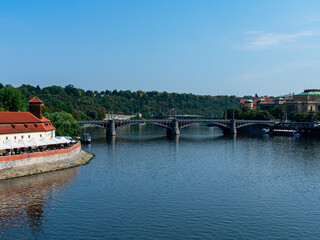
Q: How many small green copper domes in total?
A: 3